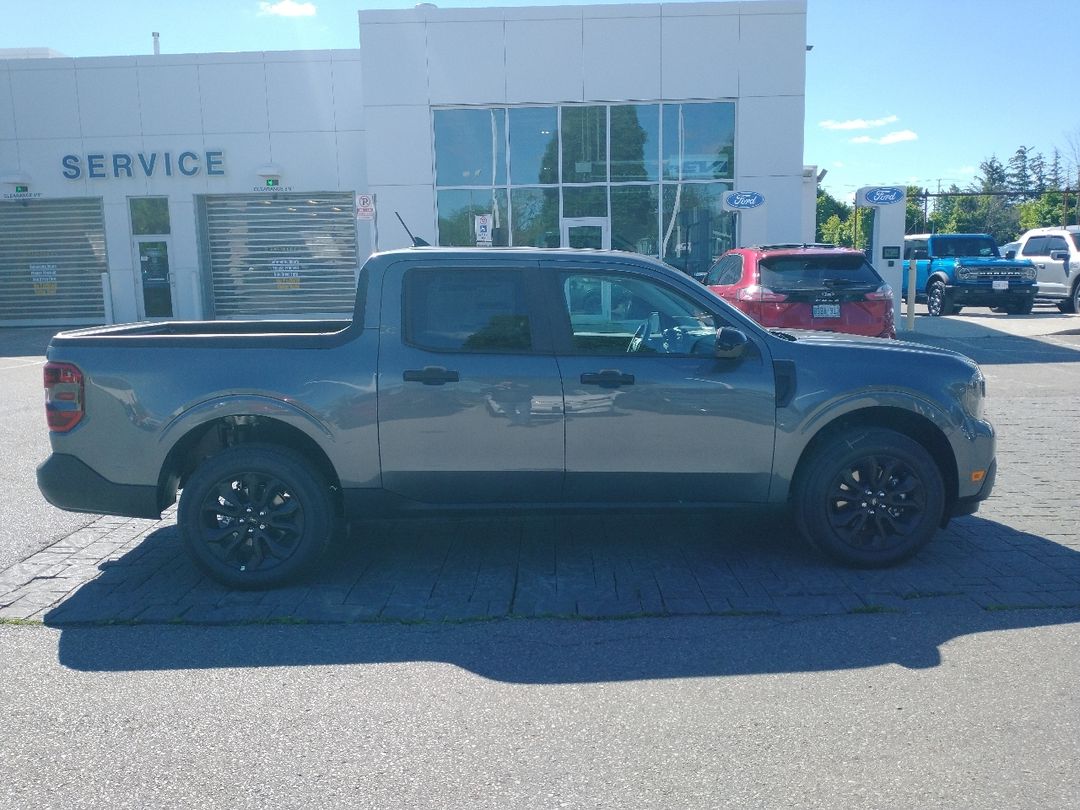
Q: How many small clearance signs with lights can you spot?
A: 2